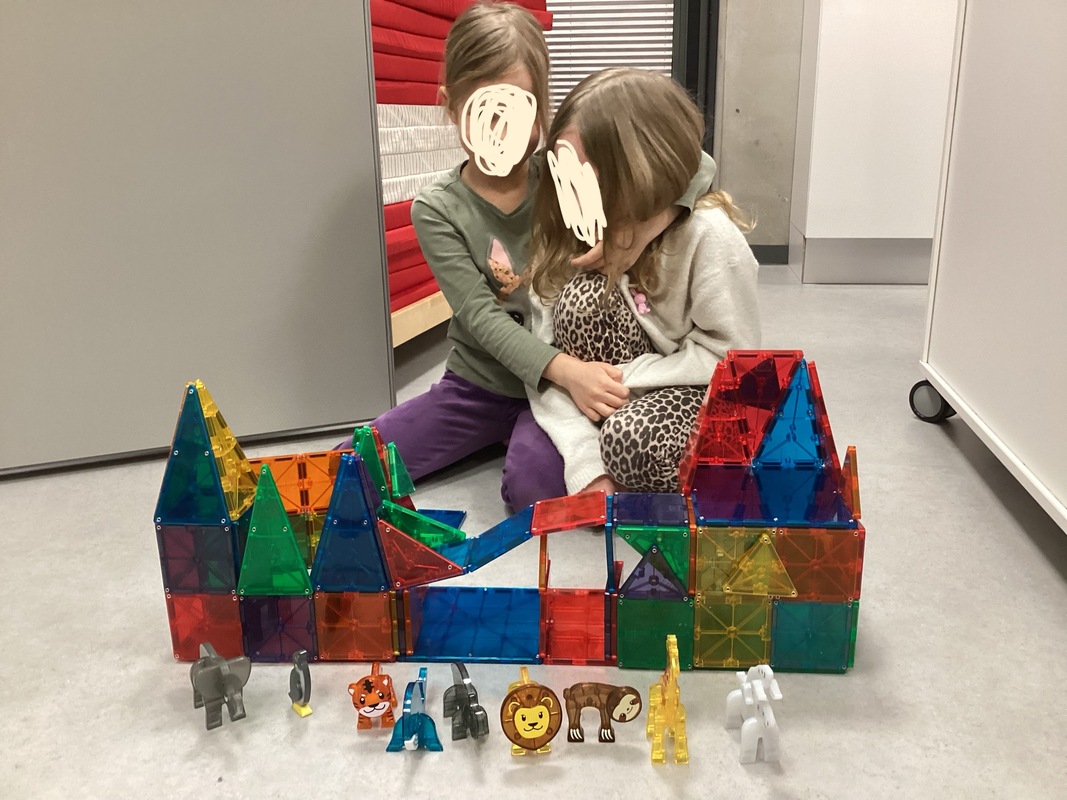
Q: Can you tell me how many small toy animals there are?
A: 9